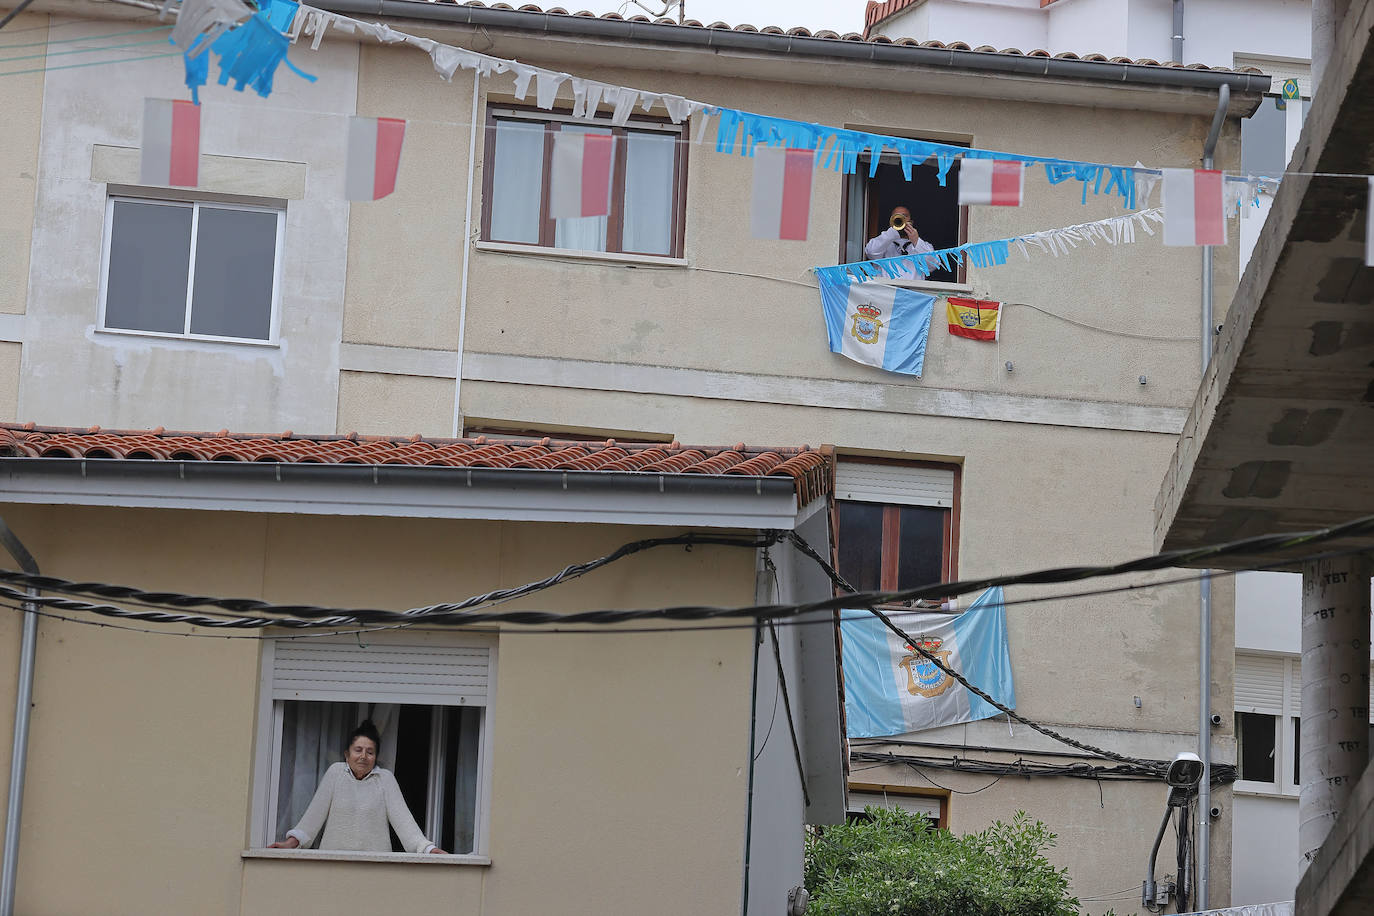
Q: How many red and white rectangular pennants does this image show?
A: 6